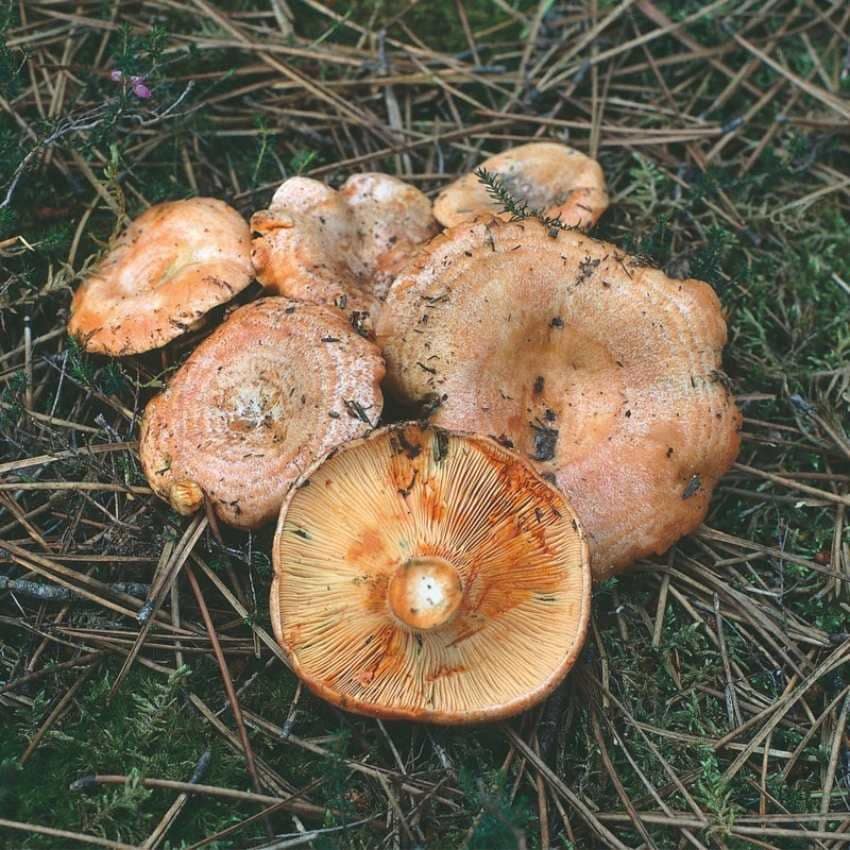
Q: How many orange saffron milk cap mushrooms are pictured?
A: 6